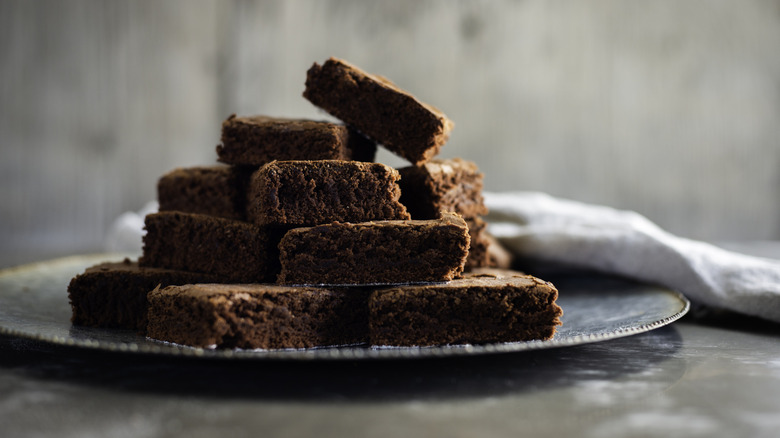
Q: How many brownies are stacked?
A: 11